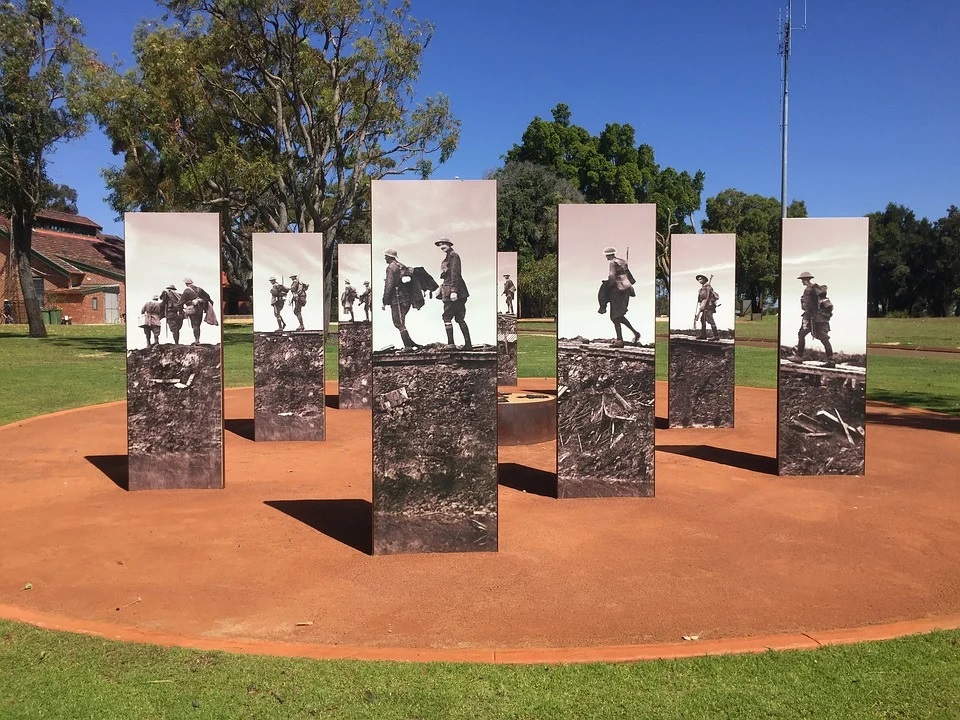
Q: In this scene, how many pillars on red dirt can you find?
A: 8